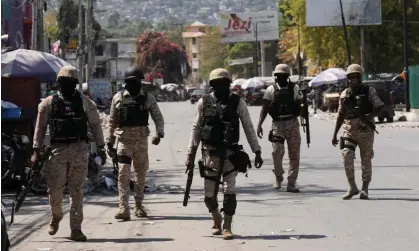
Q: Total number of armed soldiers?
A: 5